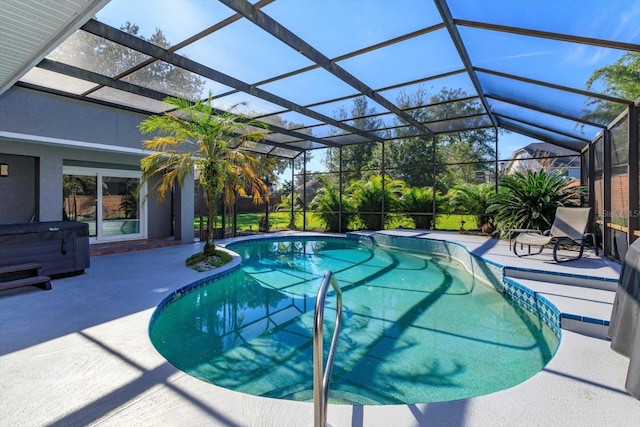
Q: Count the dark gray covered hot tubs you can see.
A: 1